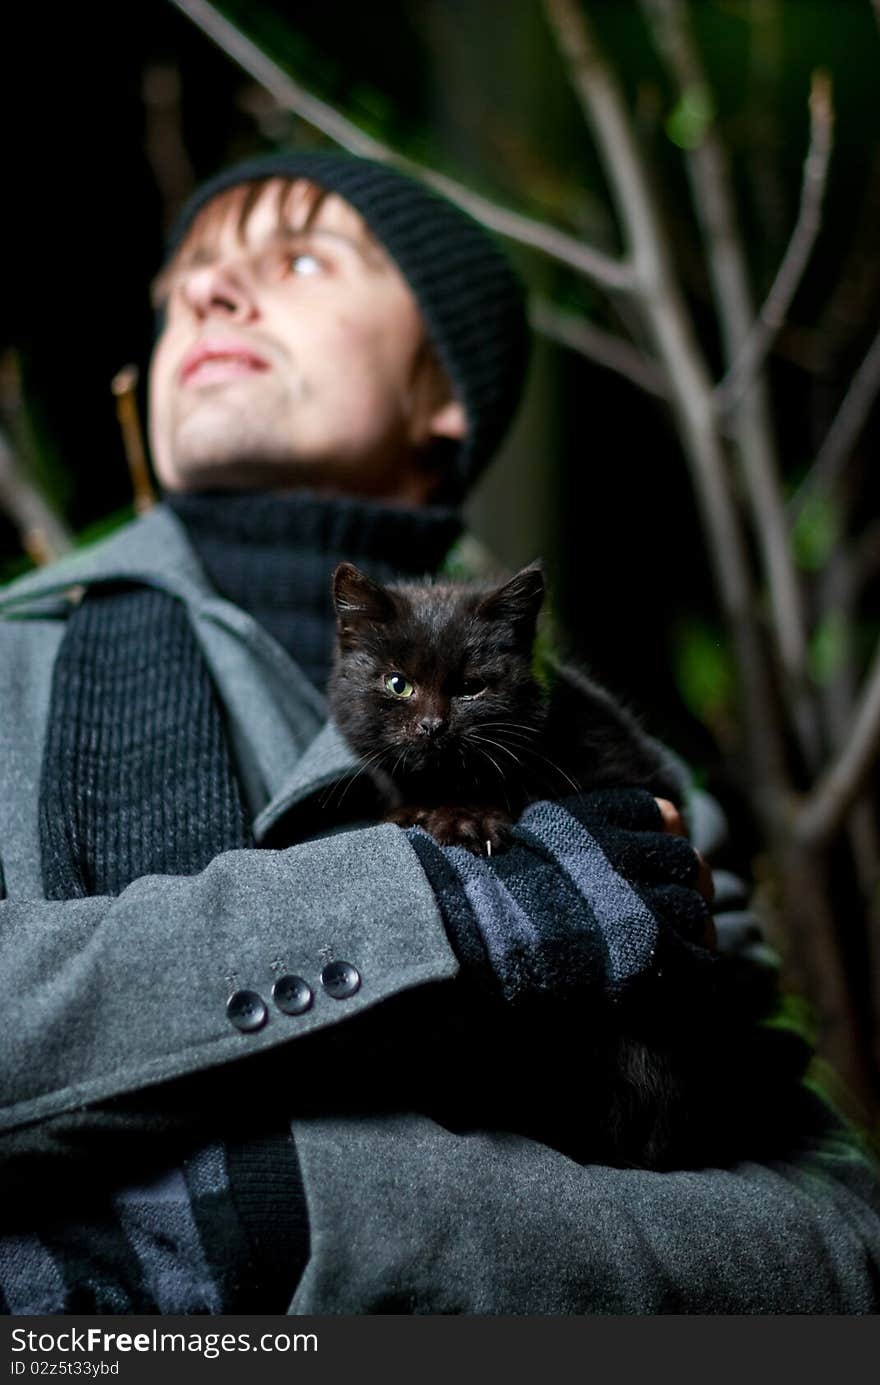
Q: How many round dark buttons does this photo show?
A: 3